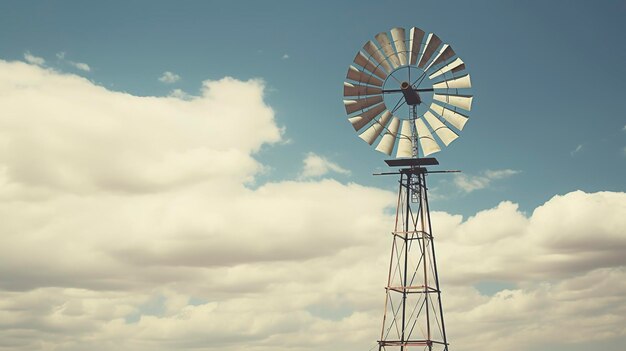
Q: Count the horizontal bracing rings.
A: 3